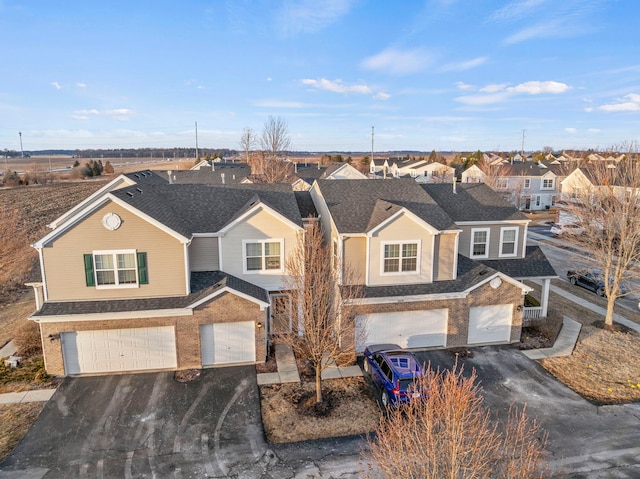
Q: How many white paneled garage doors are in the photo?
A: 4